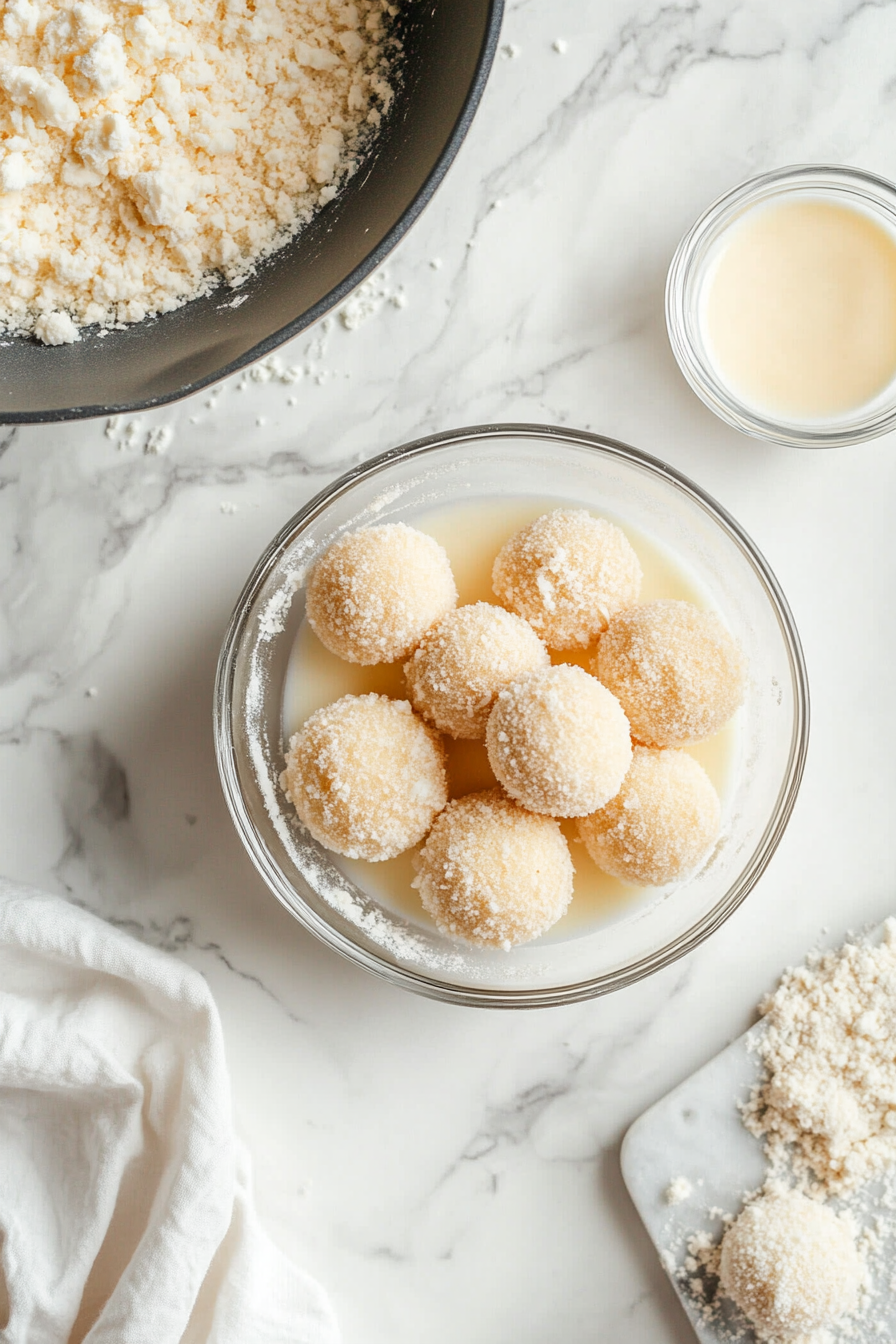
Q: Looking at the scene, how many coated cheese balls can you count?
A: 9